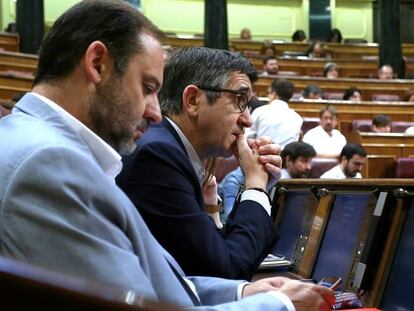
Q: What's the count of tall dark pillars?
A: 3